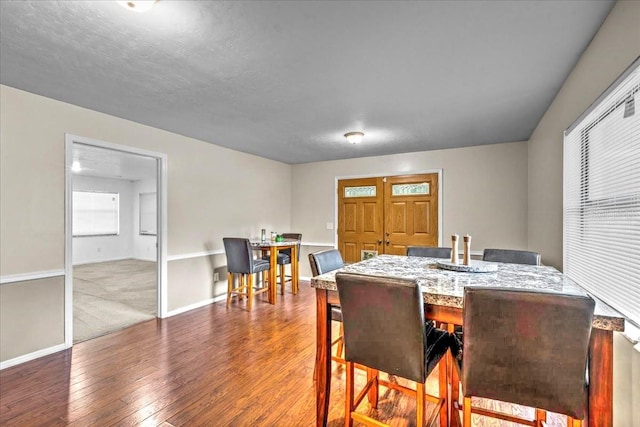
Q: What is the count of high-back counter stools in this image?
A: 7